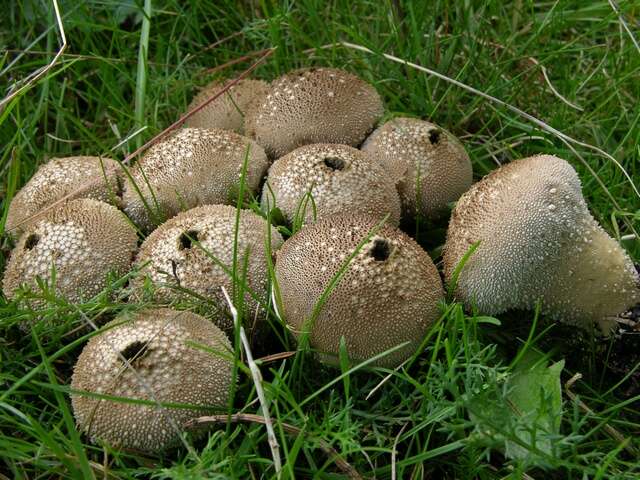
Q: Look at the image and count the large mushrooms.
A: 11